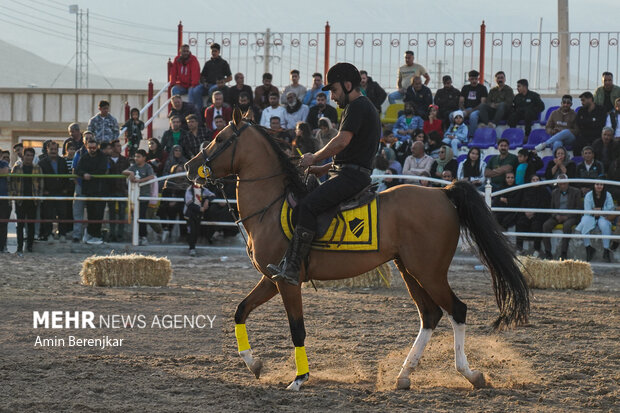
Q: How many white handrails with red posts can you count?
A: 2